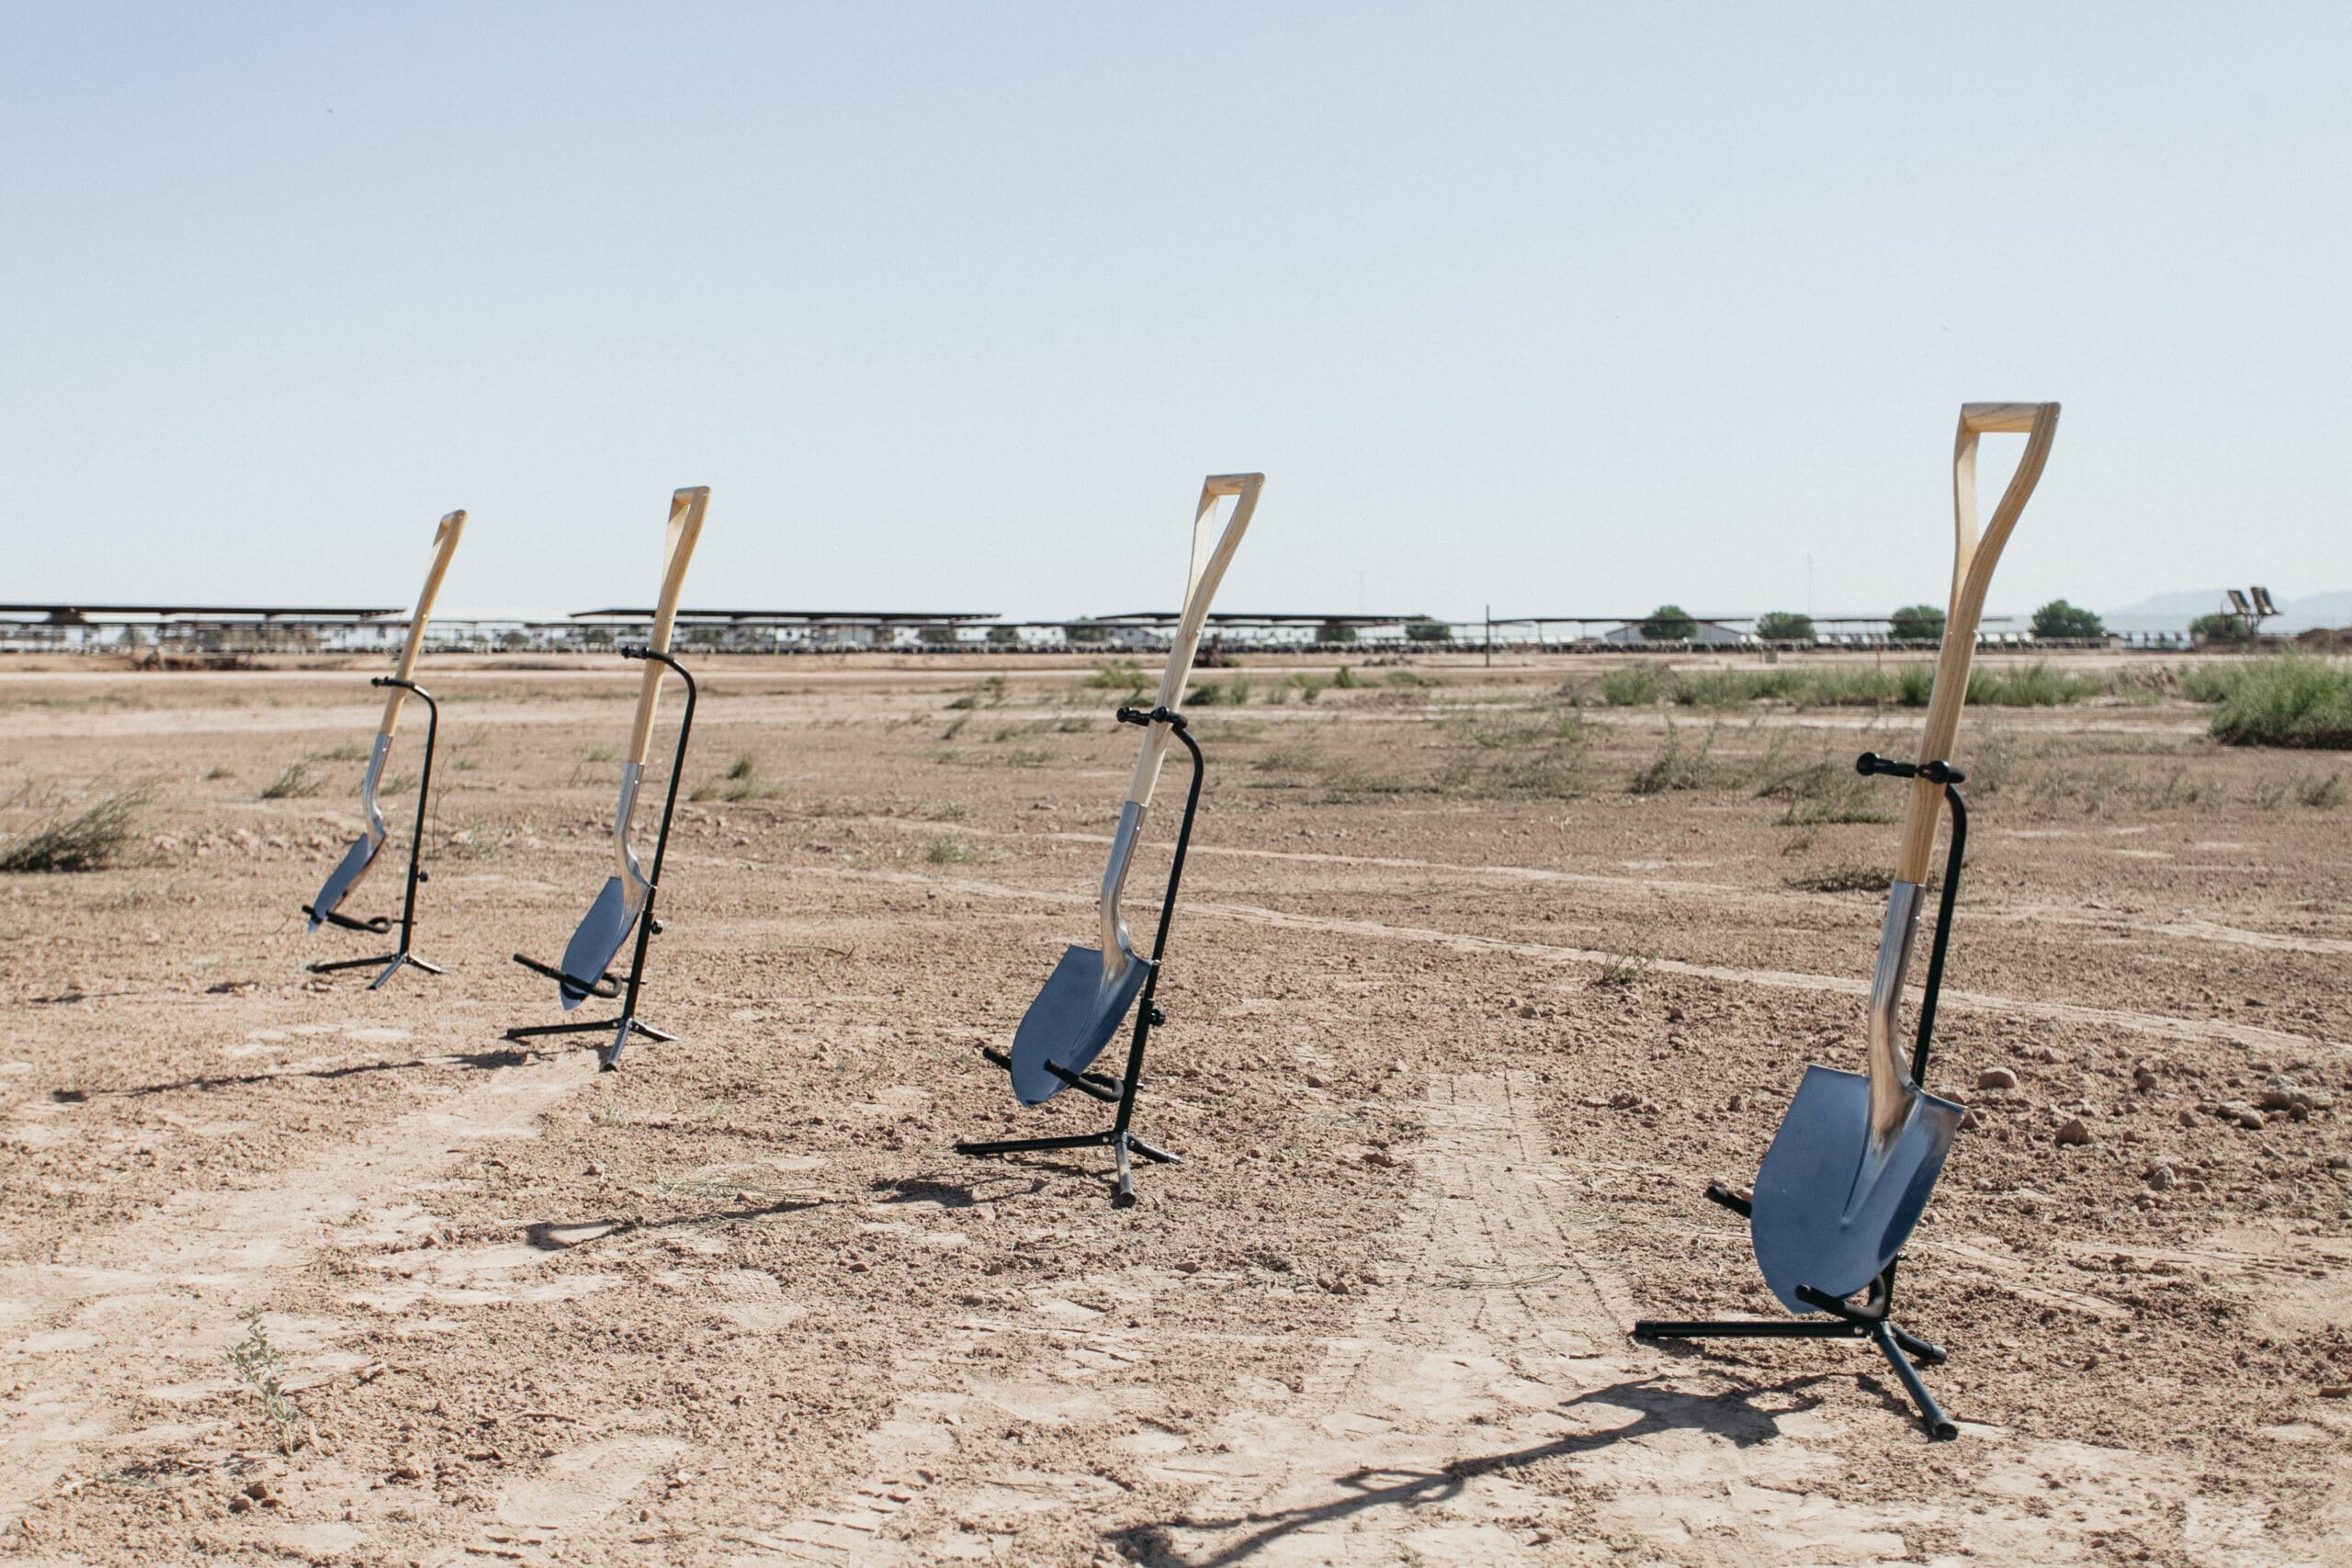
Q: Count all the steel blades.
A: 4